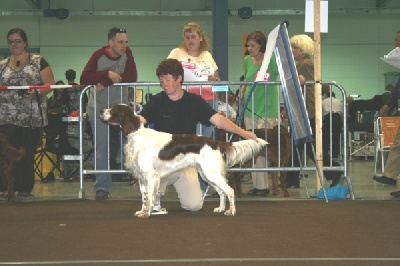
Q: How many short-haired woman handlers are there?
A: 1